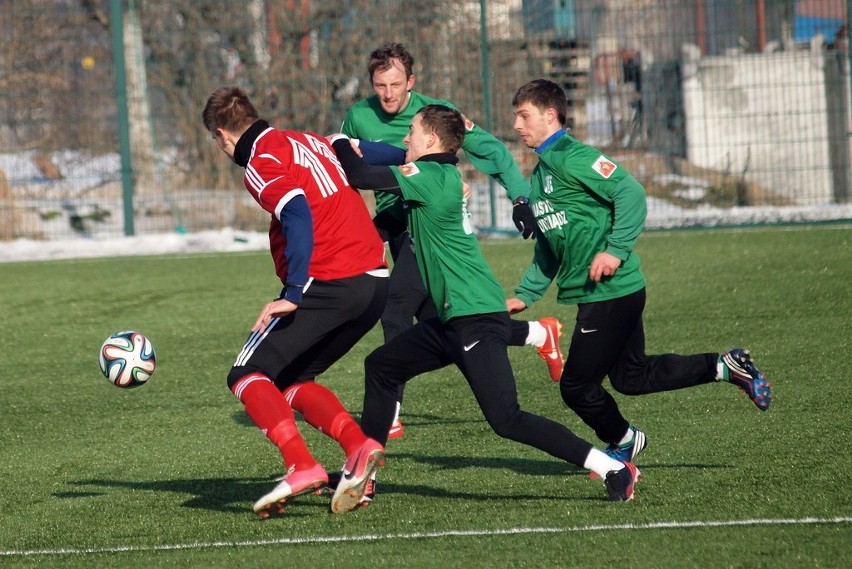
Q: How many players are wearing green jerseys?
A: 3